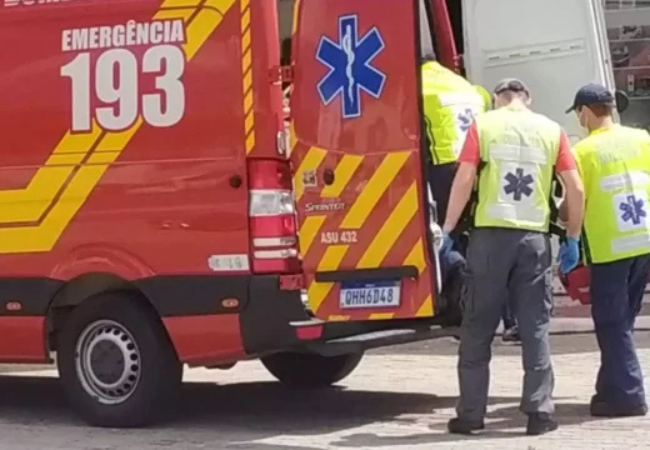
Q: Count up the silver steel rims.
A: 1